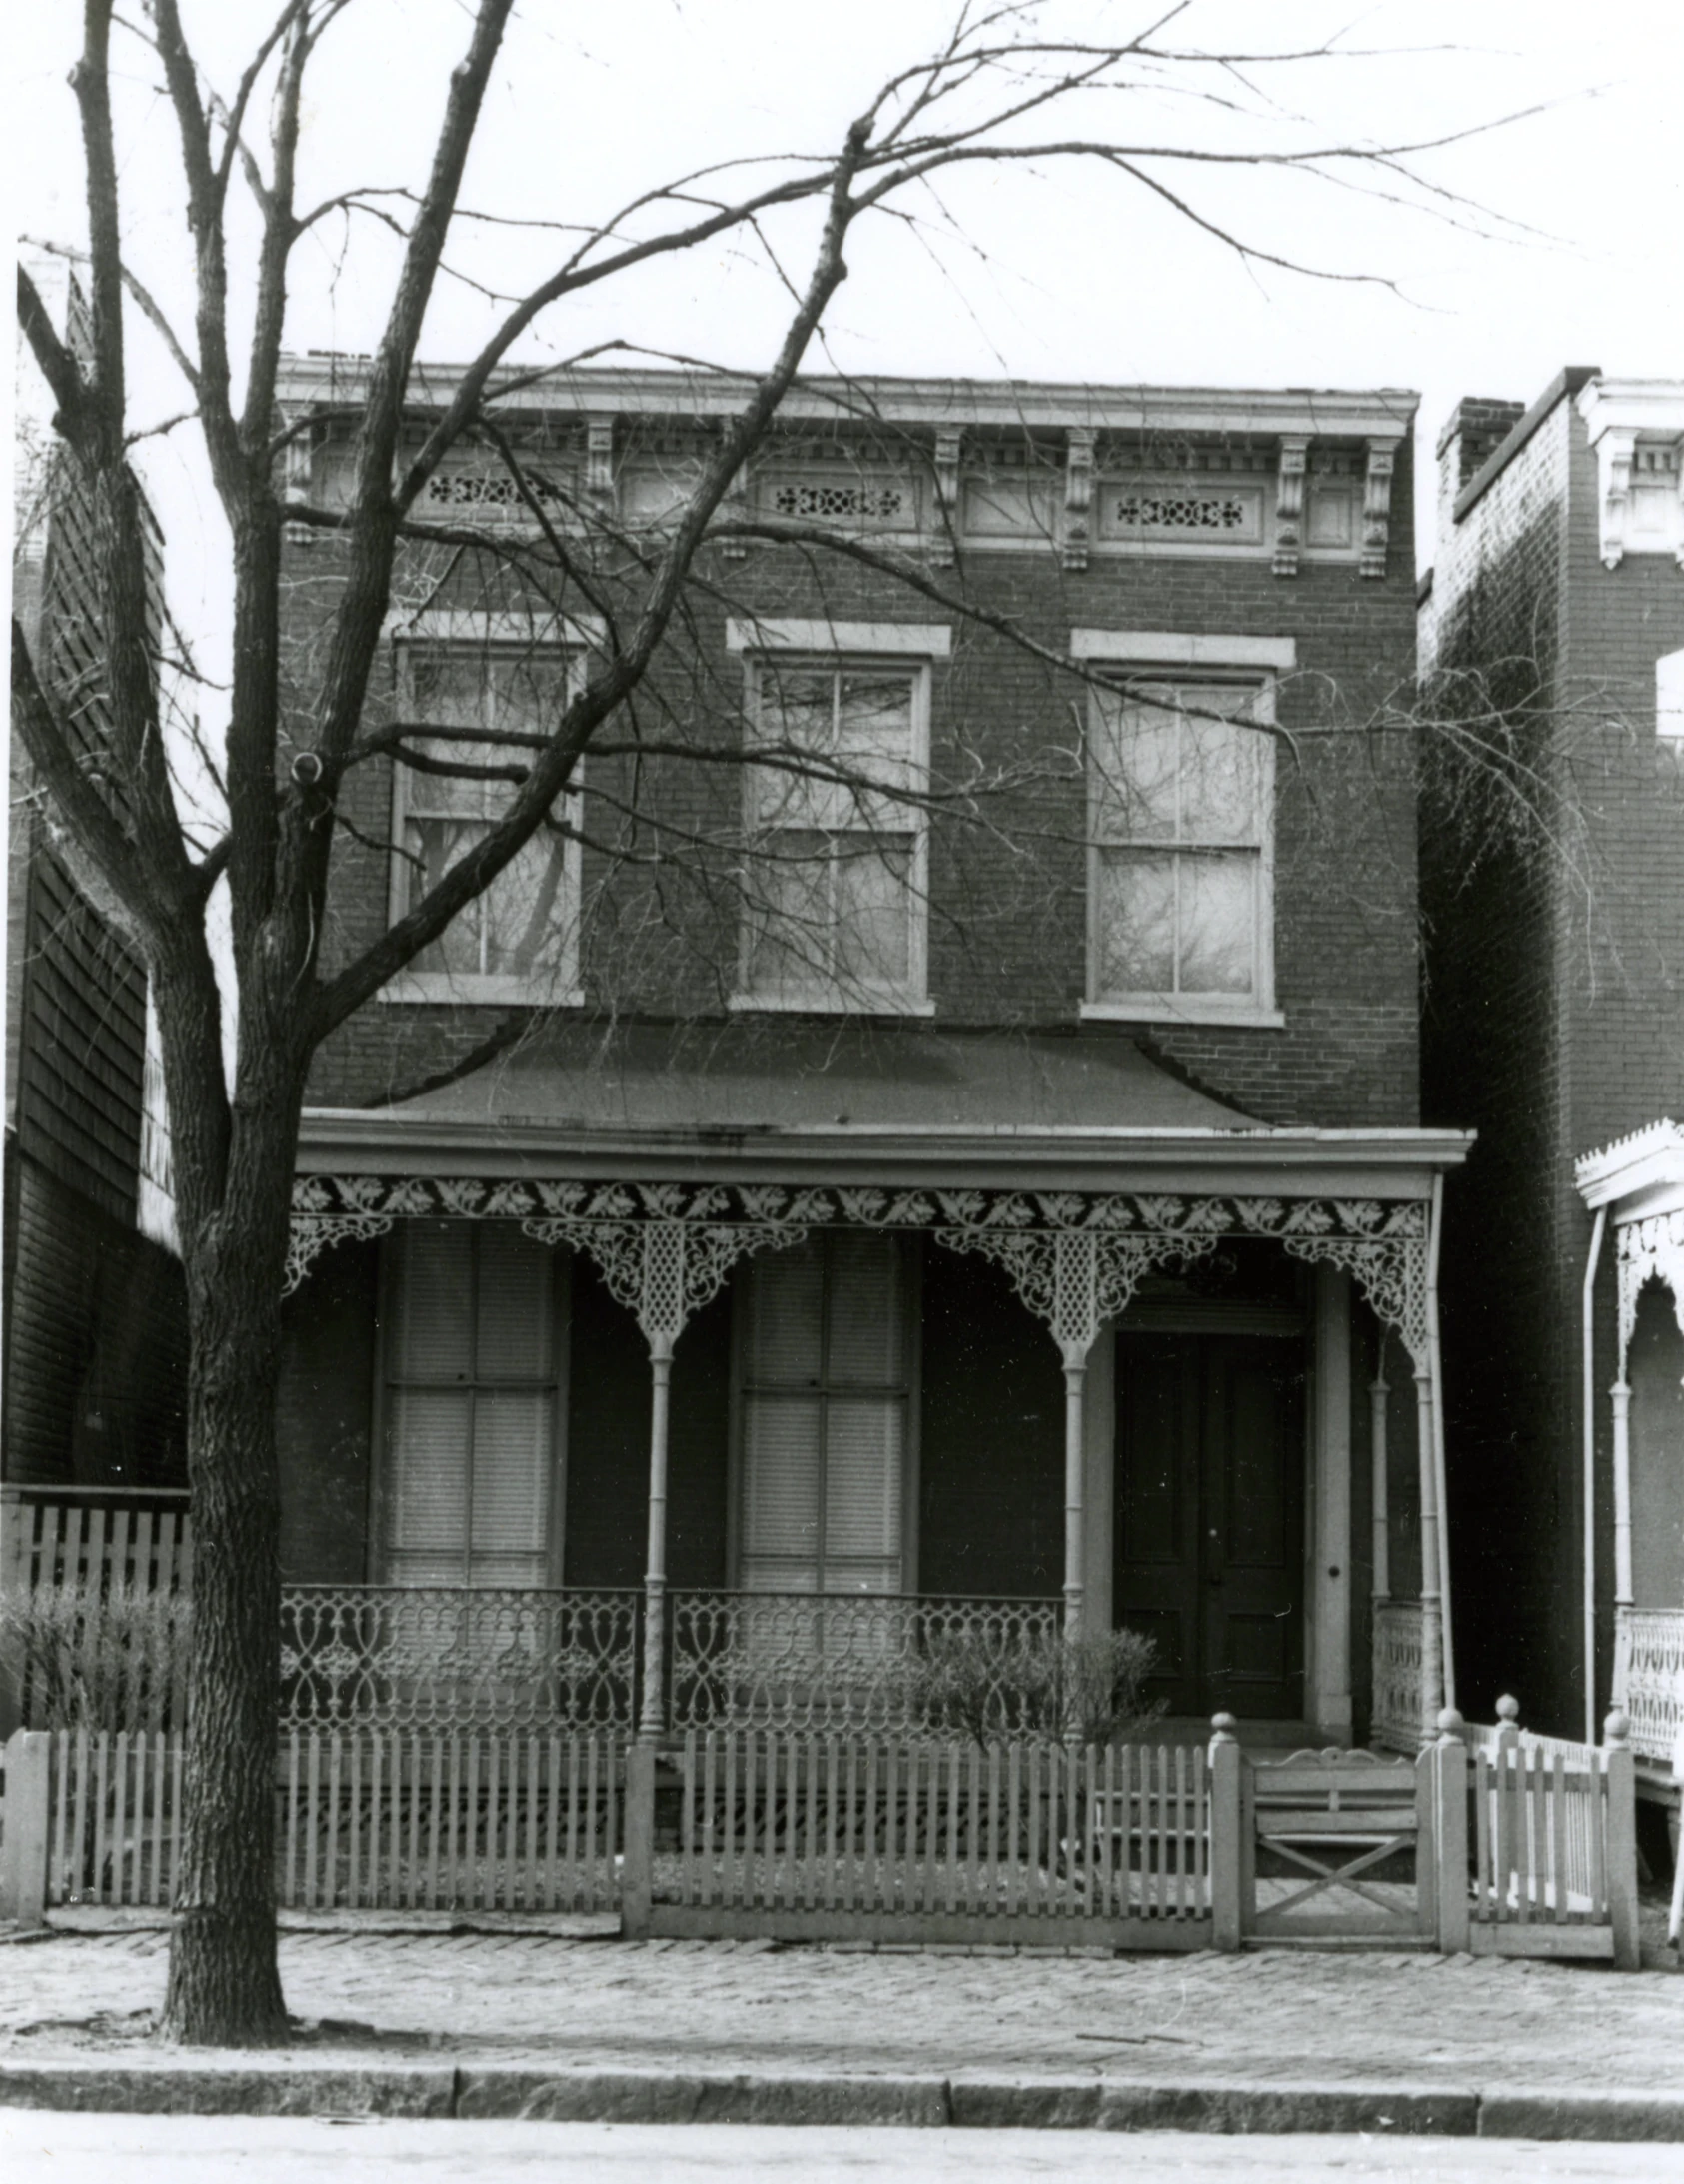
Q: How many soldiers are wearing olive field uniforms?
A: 0